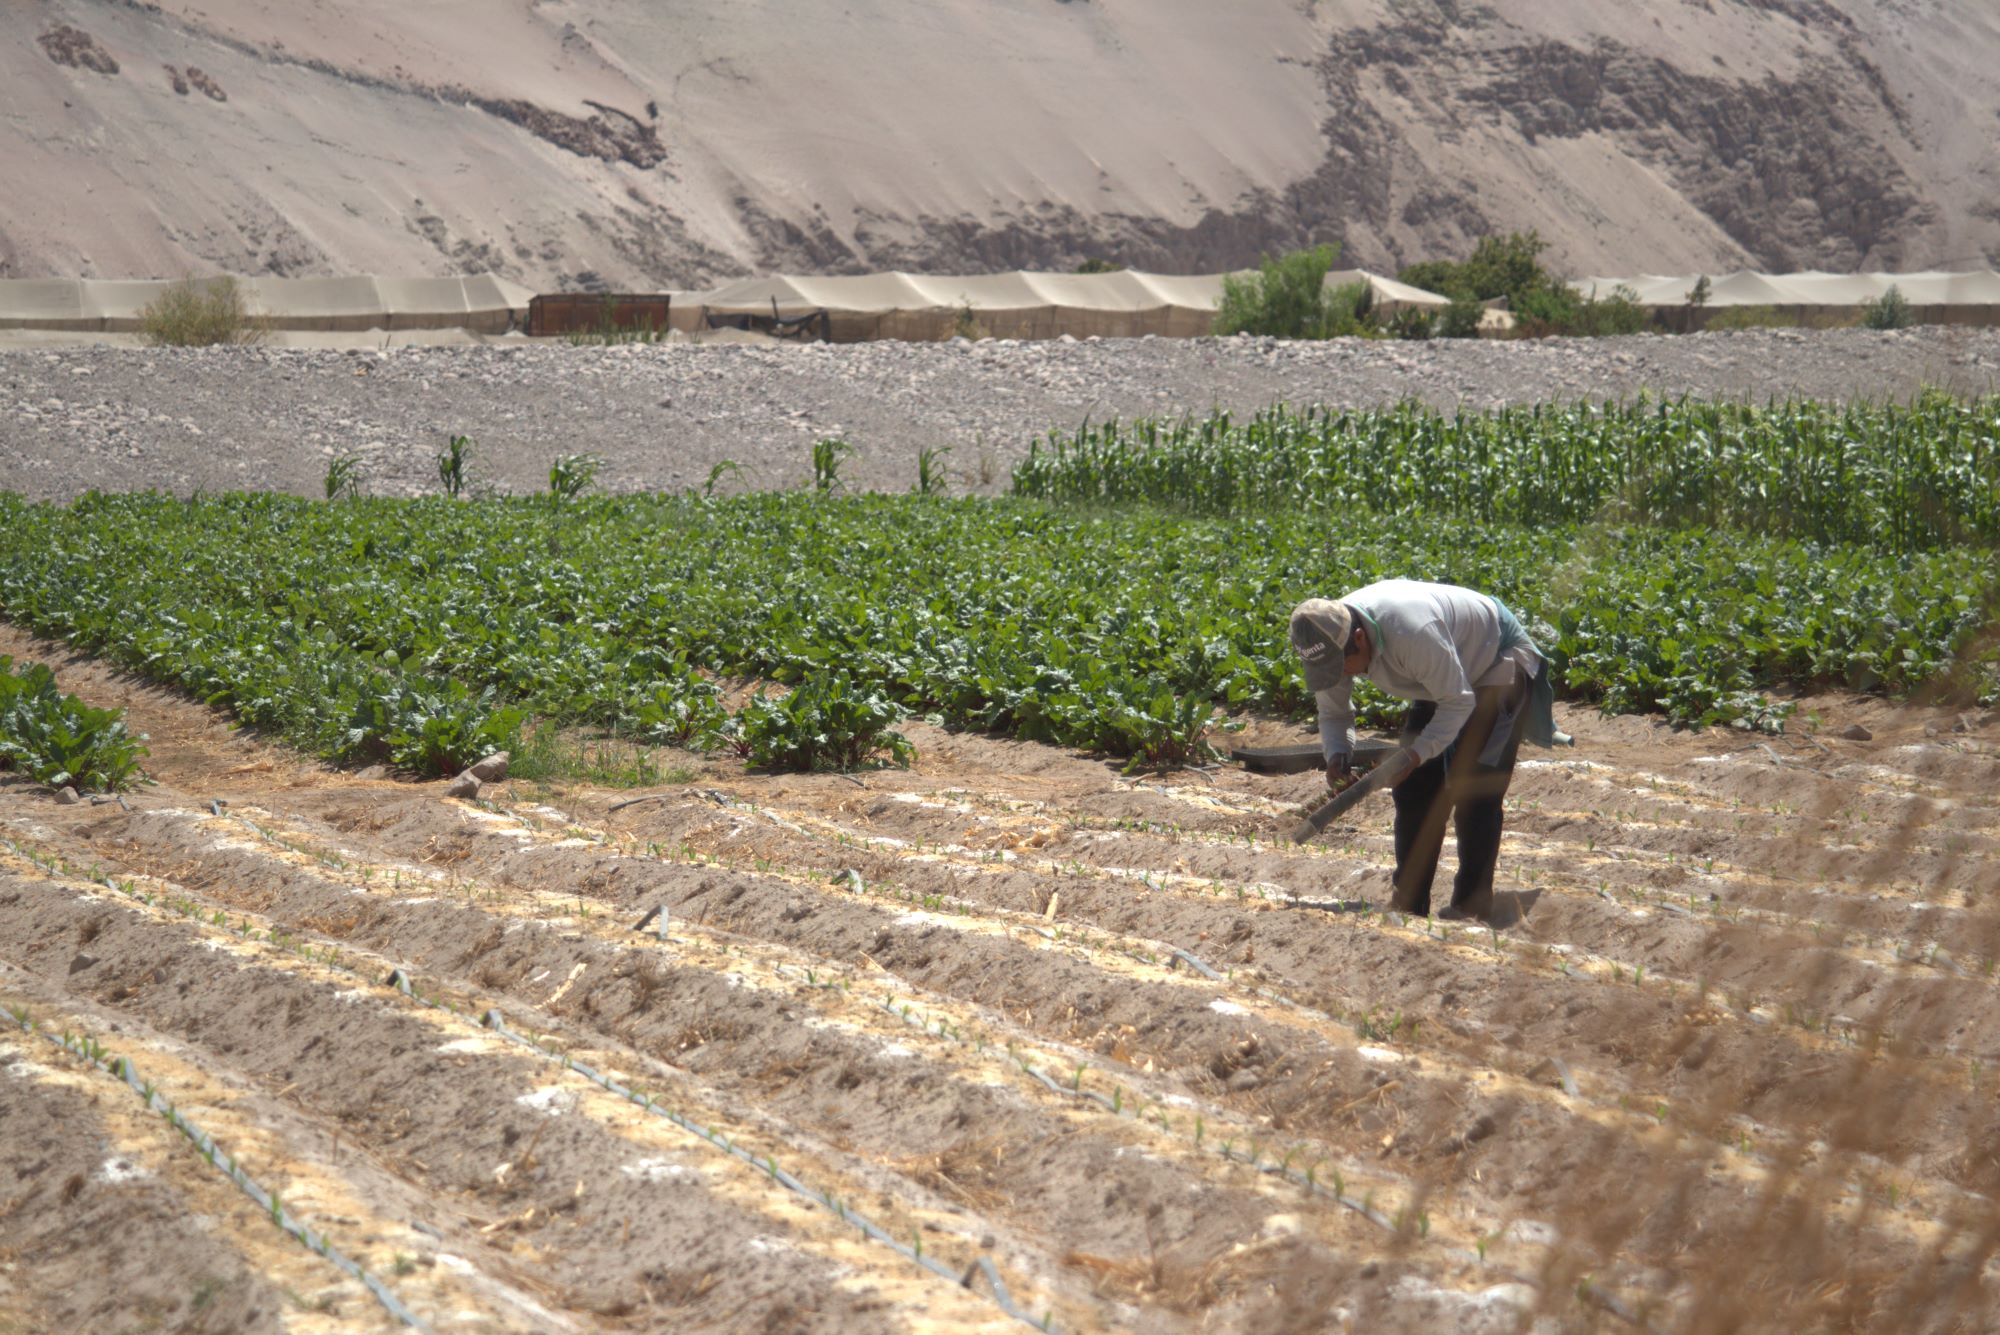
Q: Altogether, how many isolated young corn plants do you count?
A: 6